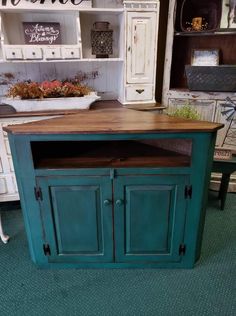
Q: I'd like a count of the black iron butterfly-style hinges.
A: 4